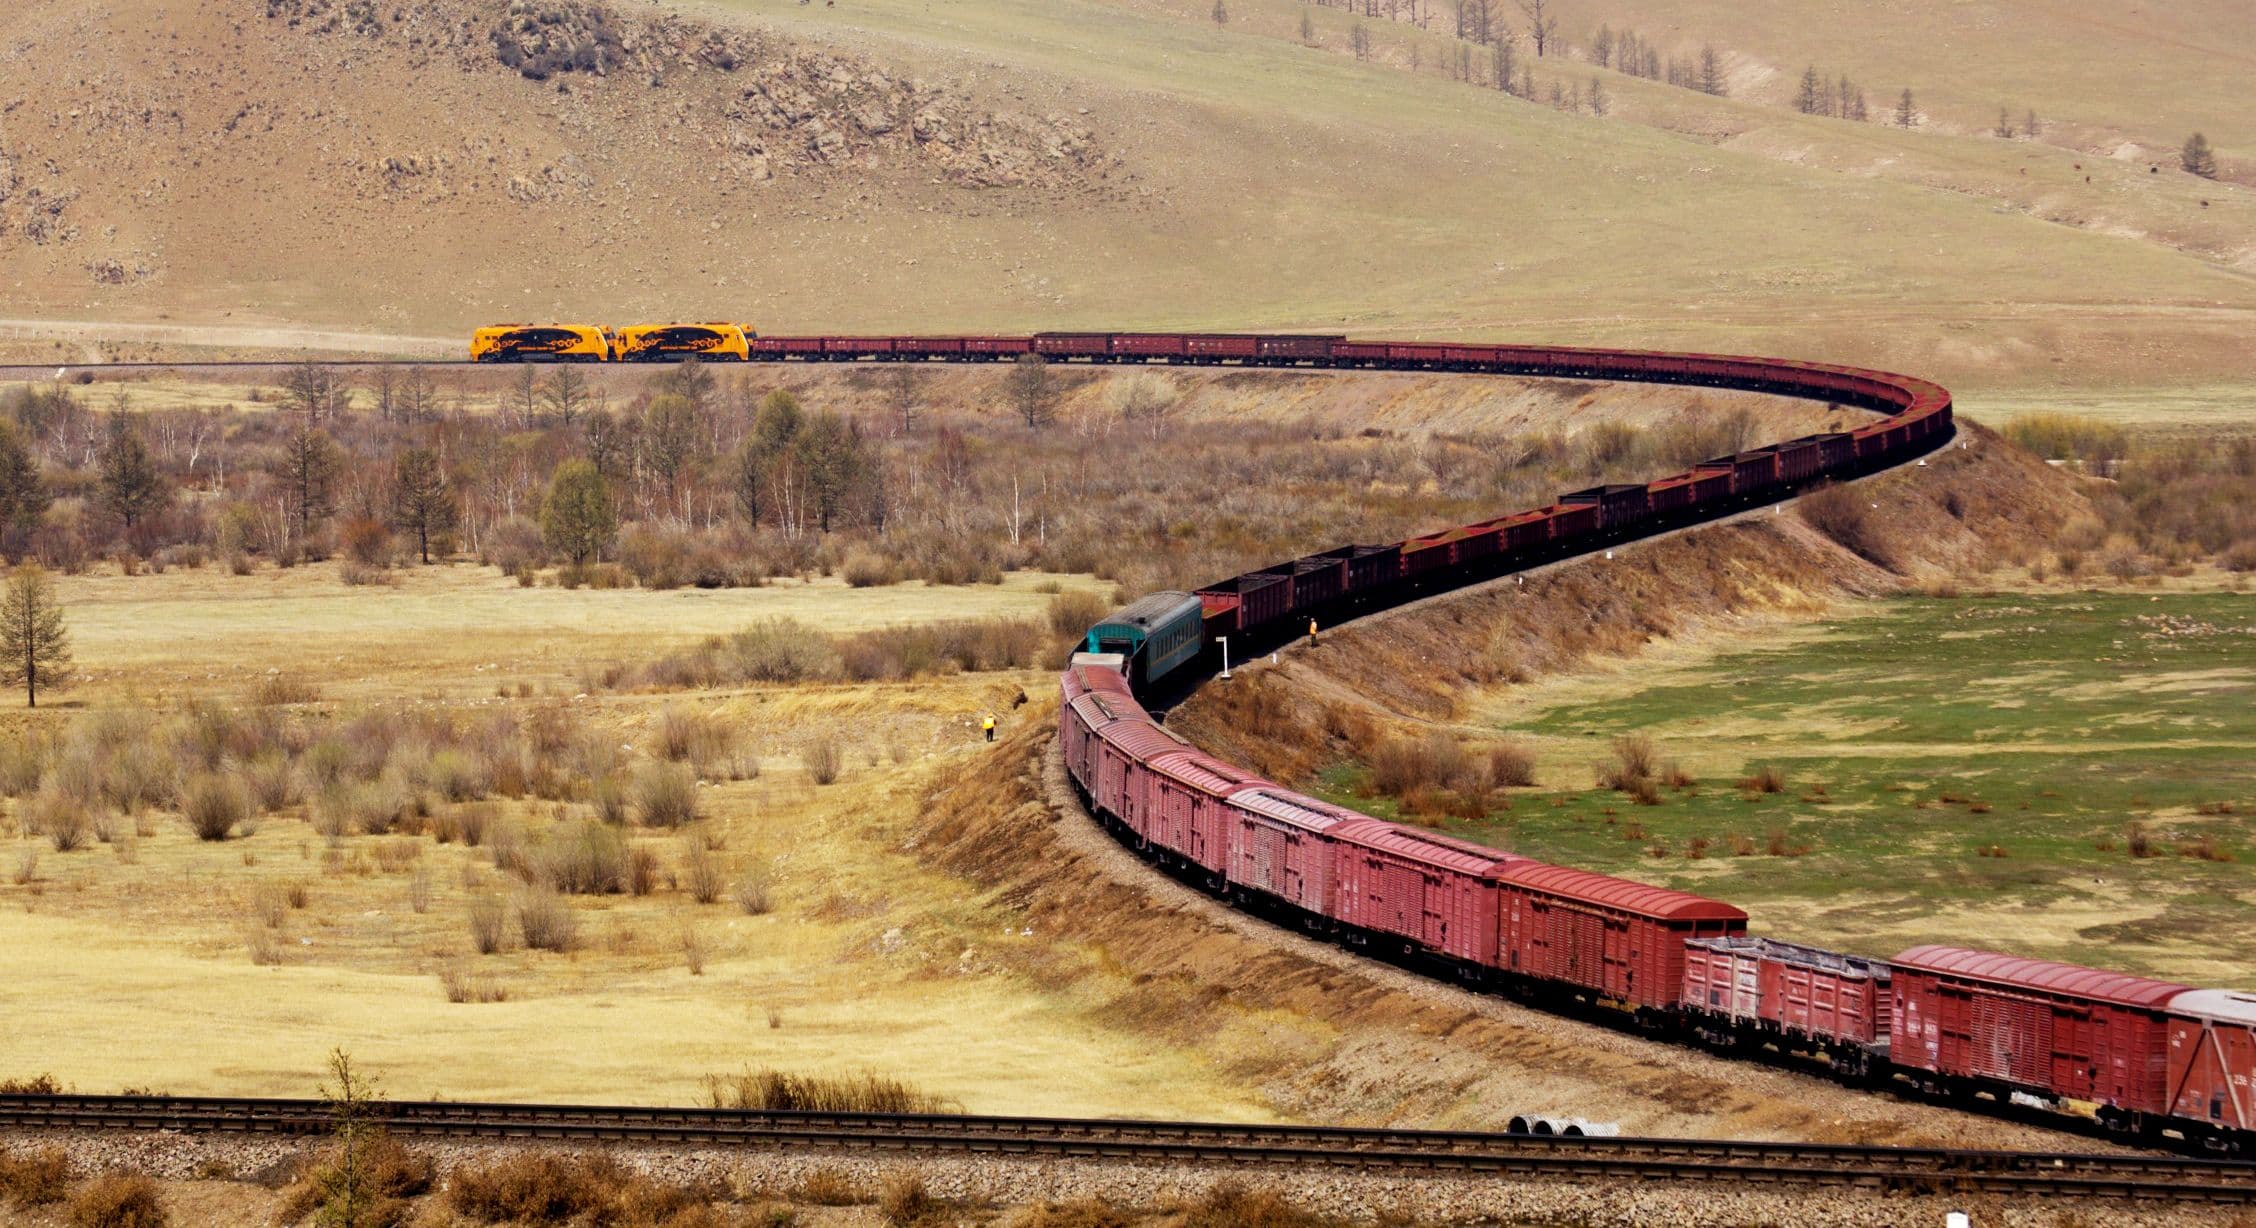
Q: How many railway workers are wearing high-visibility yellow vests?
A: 2